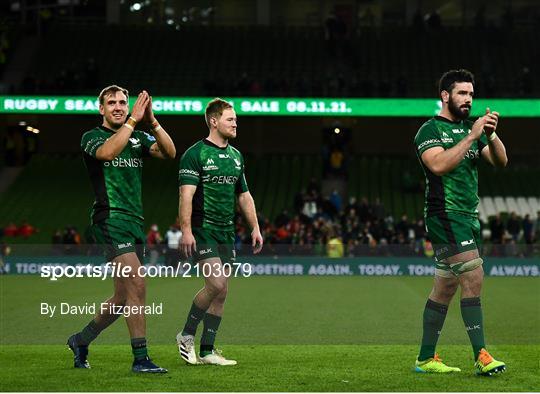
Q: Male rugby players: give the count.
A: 3